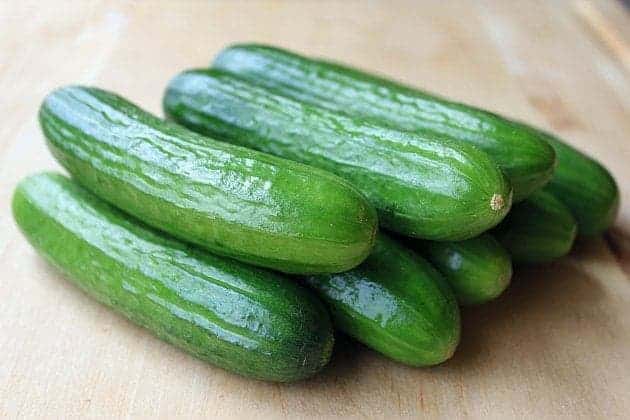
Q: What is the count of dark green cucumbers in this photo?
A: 8